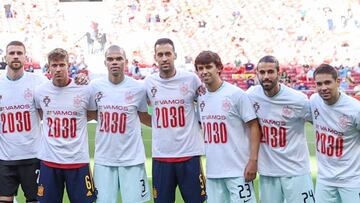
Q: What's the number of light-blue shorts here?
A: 4